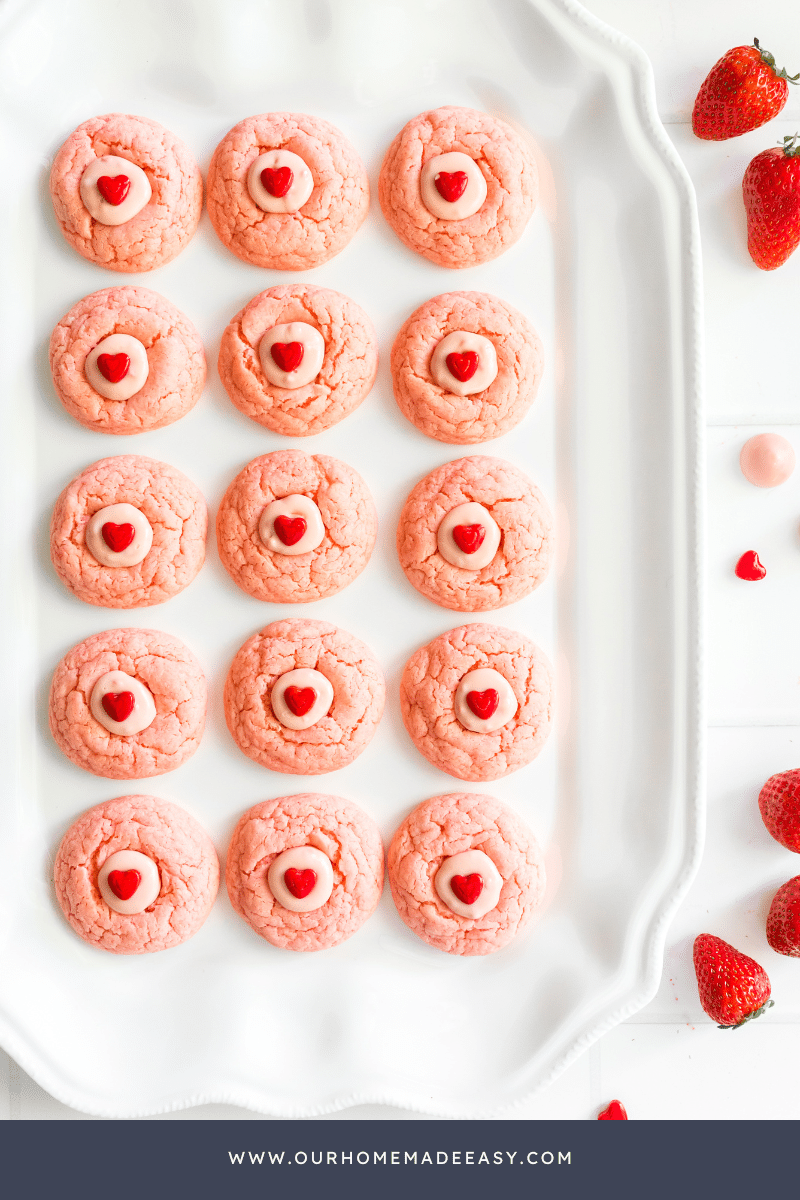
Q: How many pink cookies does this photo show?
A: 15